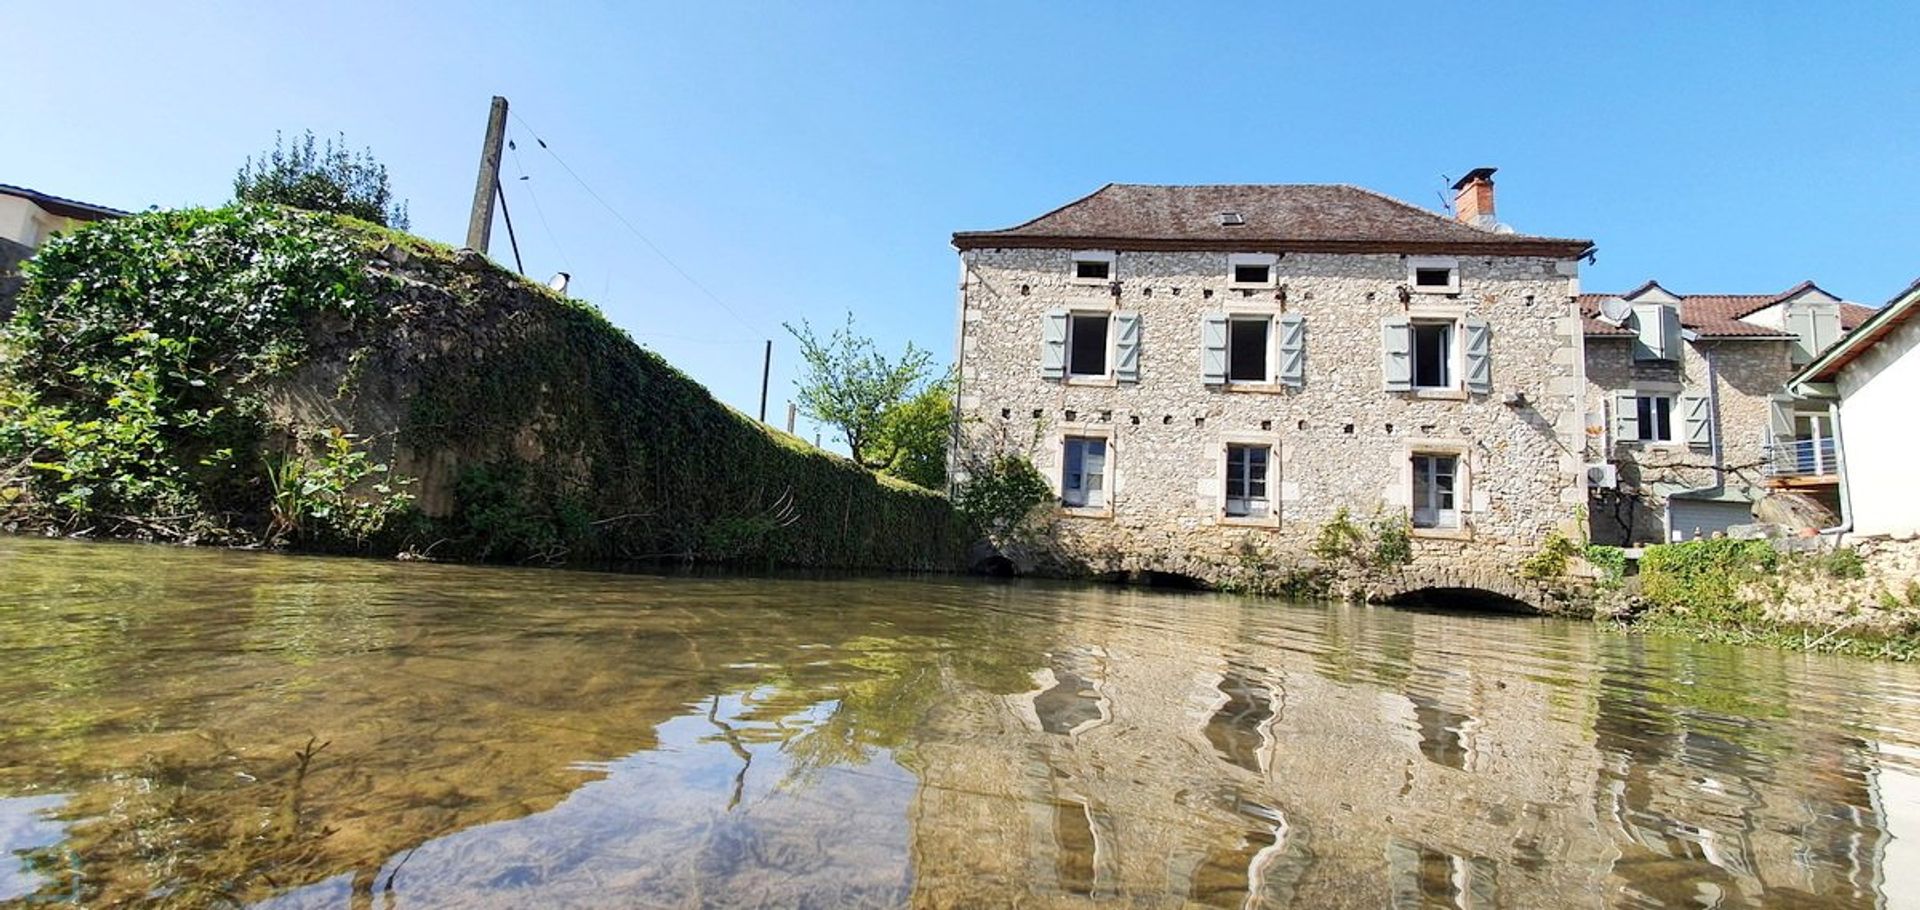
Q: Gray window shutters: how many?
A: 13